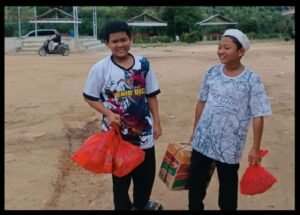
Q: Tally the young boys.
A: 2